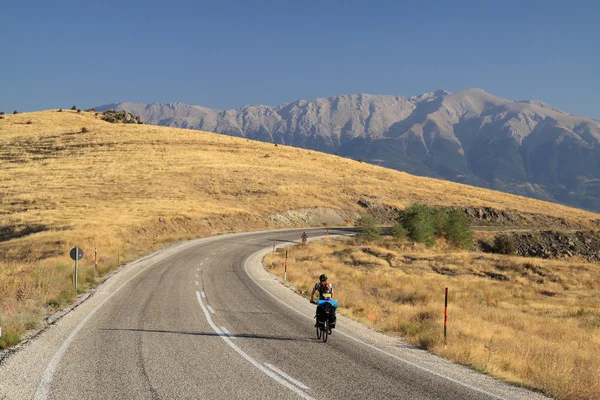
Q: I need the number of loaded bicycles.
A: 1